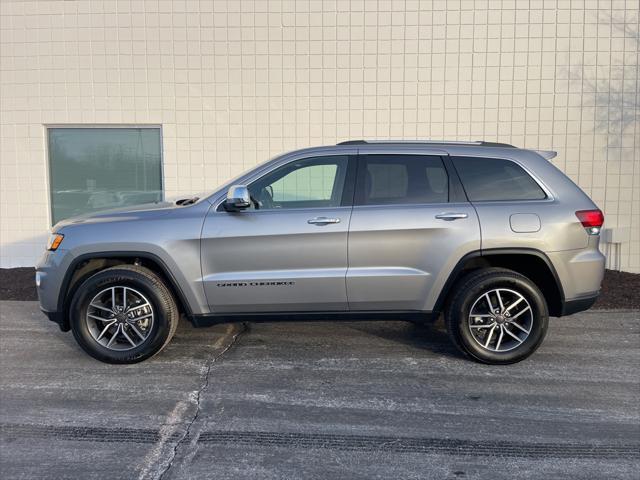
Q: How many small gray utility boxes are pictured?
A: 1